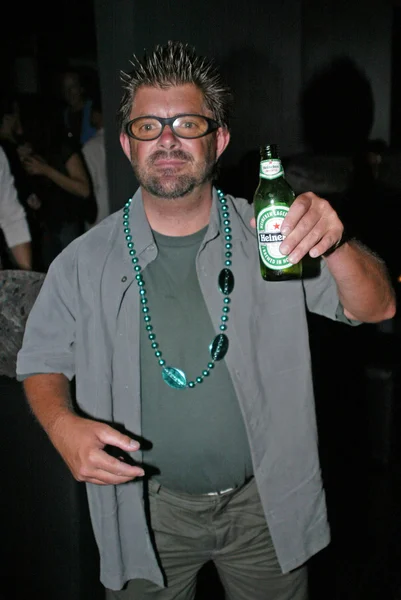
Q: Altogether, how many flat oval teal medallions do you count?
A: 3